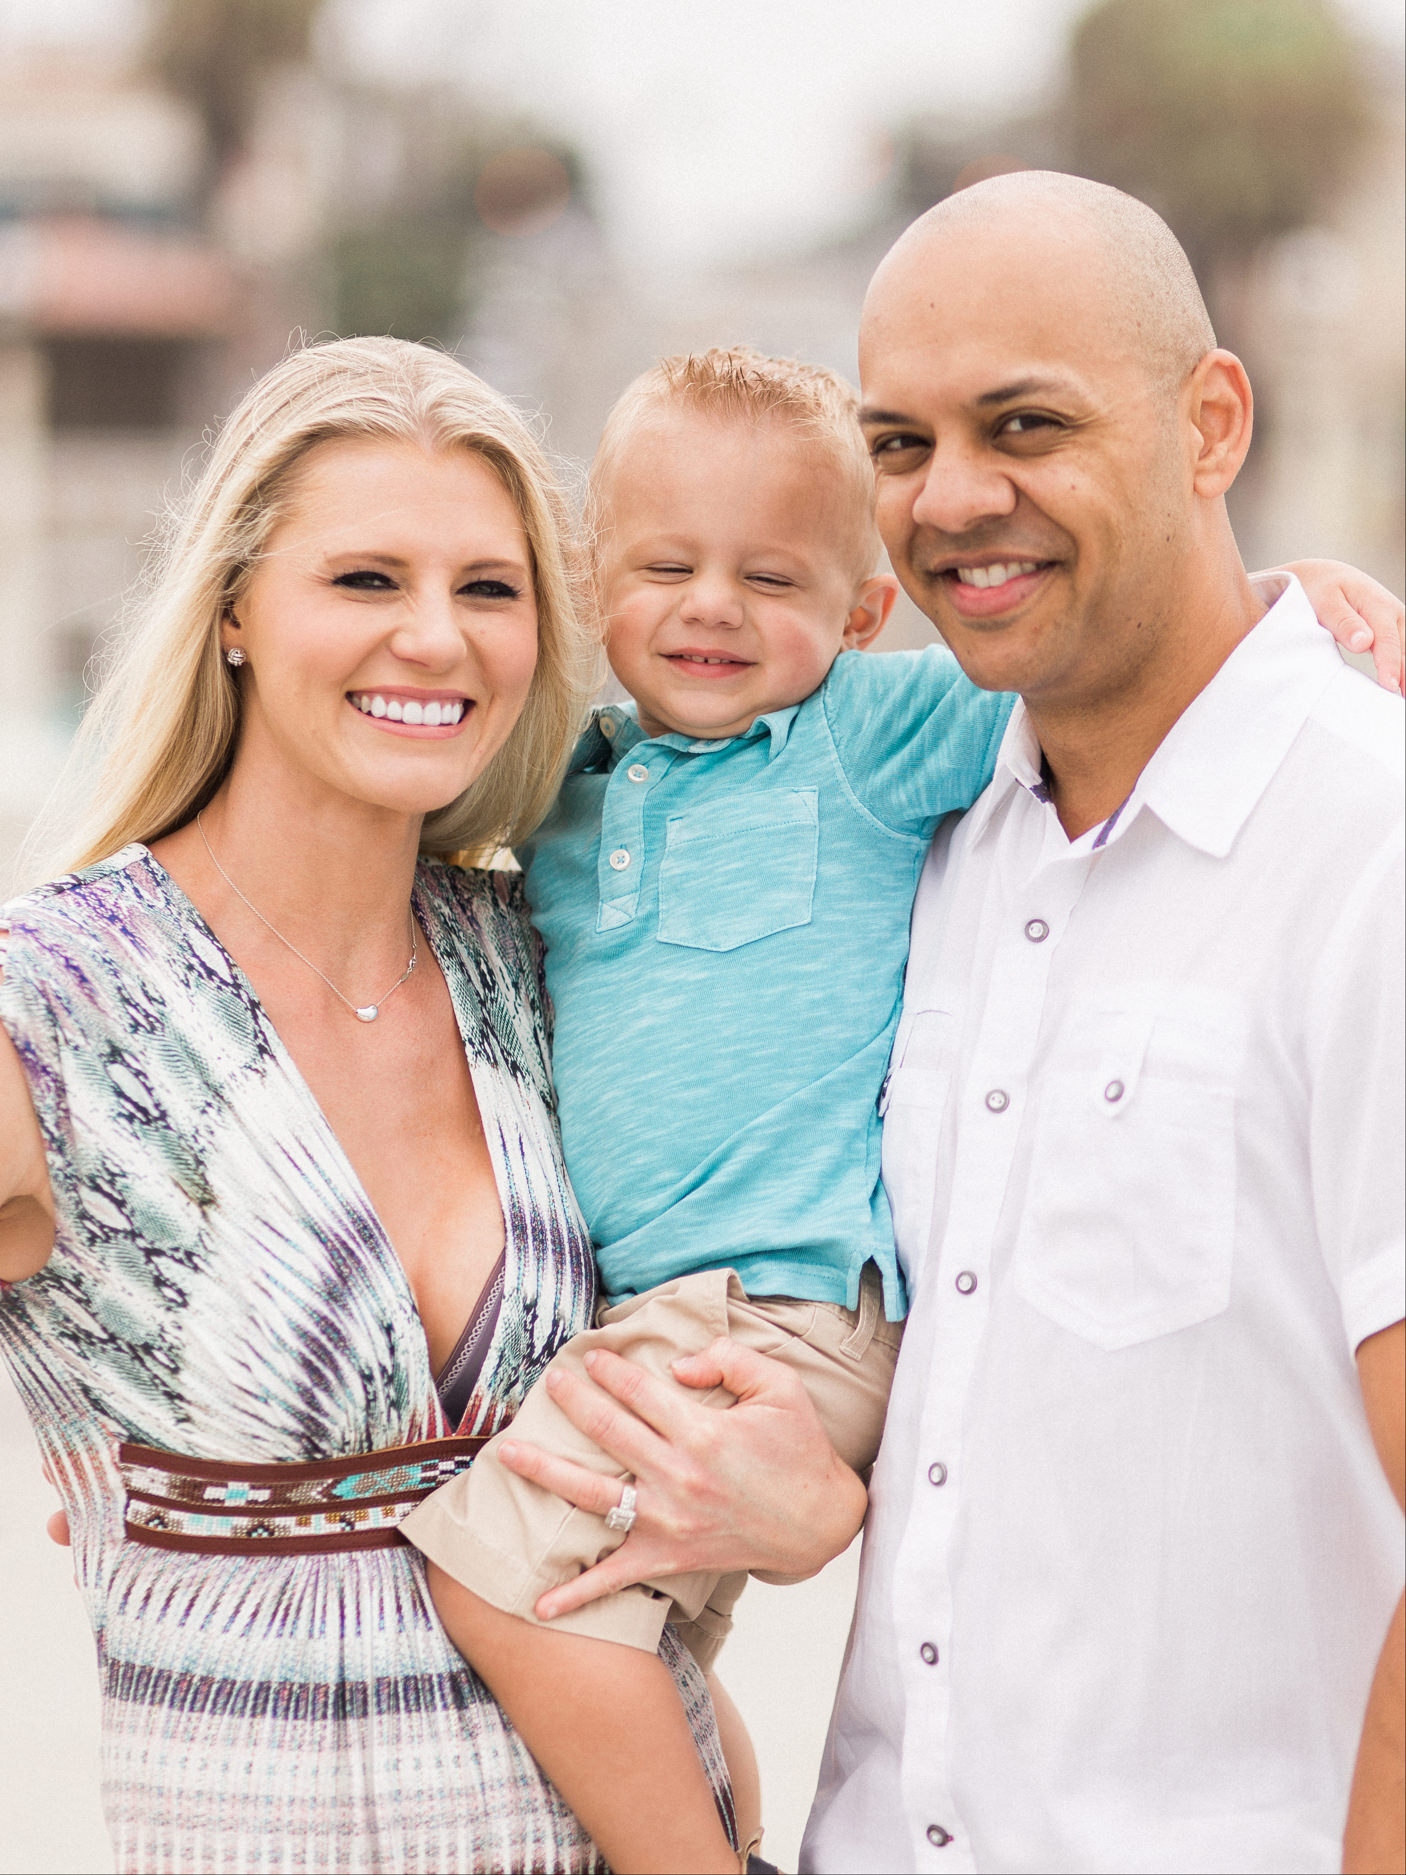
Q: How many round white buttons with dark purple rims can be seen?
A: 7